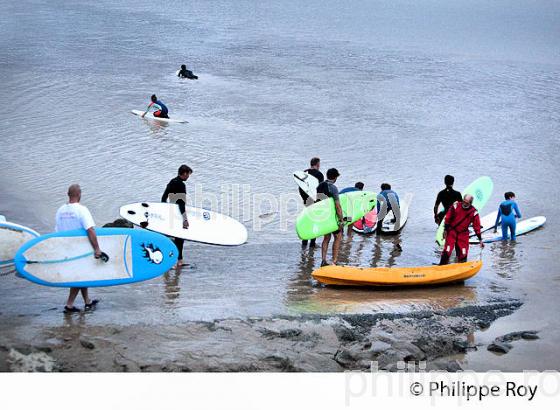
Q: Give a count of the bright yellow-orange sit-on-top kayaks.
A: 1